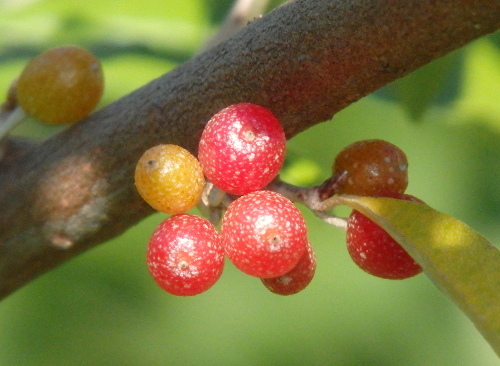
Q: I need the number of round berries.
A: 8